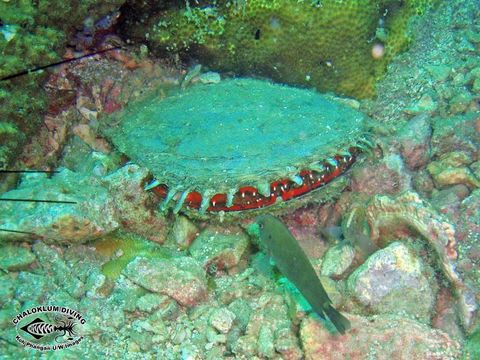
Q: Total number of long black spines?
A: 4